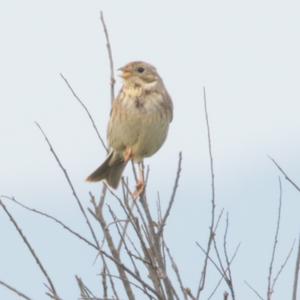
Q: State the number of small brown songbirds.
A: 1